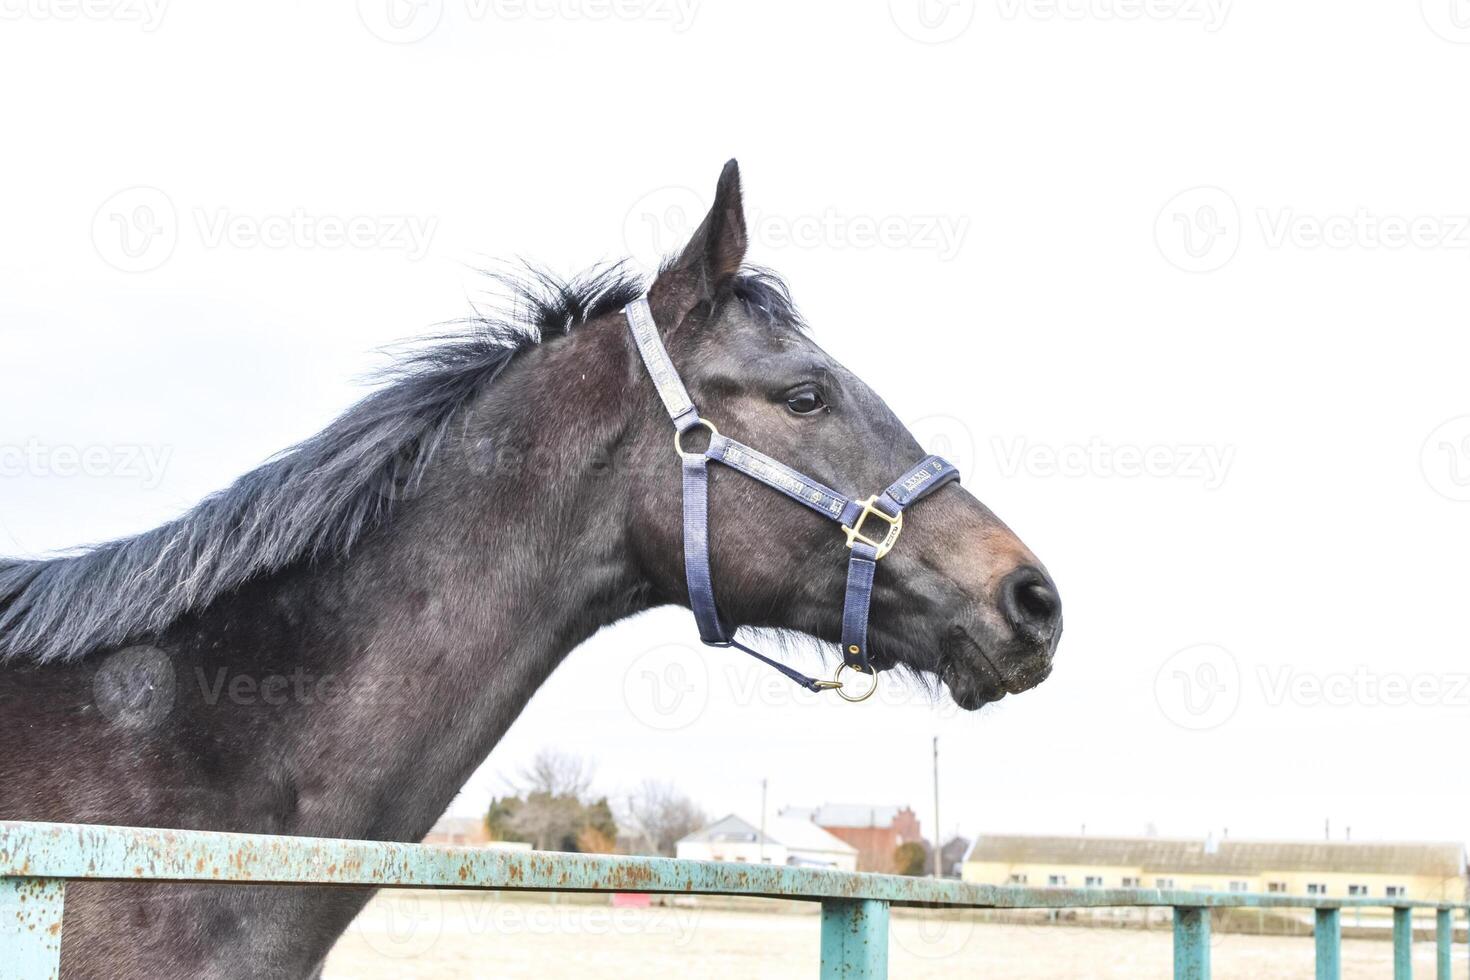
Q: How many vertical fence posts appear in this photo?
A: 6